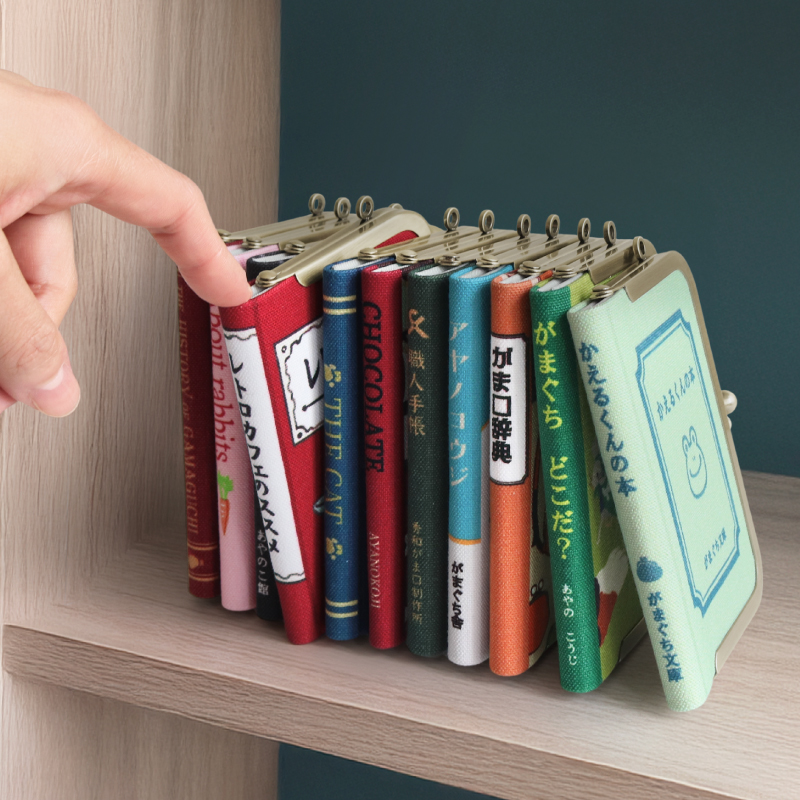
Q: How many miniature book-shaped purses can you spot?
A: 11